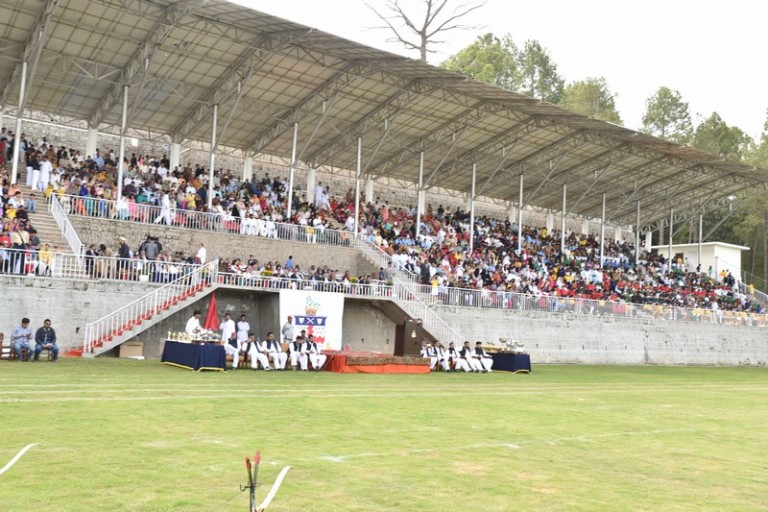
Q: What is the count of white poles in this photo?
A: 13